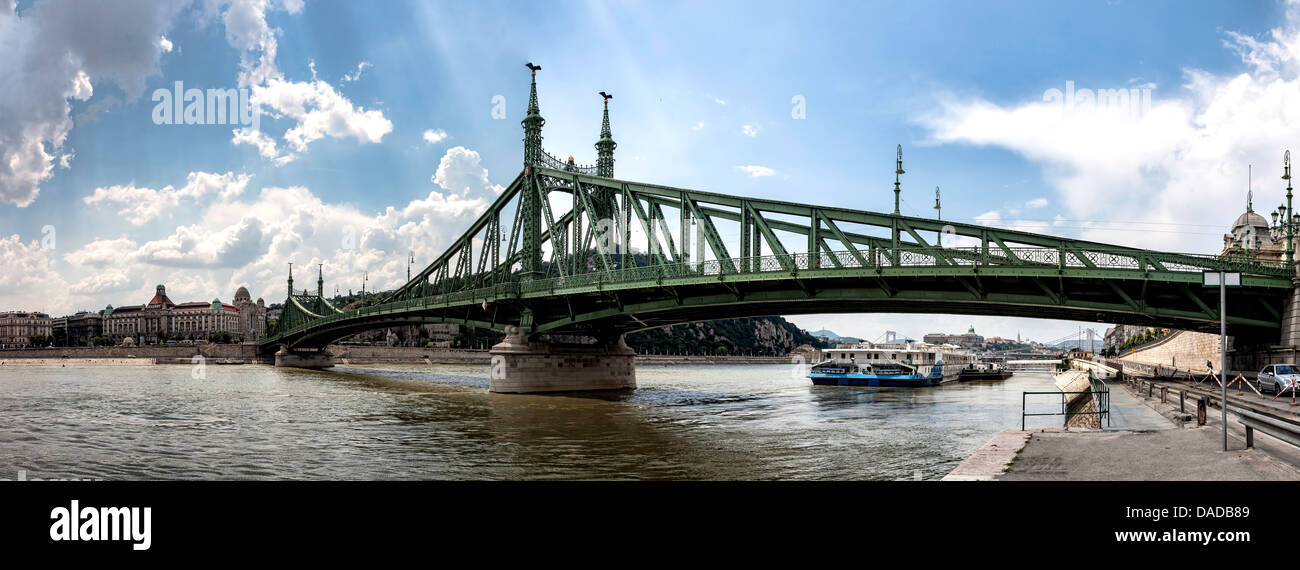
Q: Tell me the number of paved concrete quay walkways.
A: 1